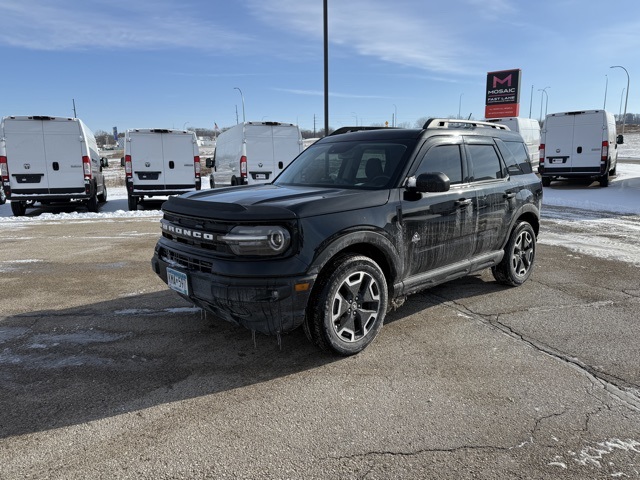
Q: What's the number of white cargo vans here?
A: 5